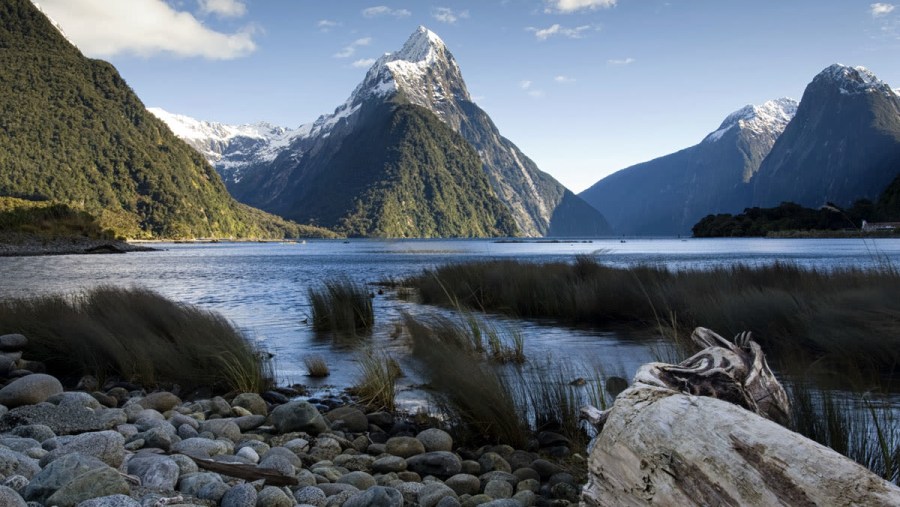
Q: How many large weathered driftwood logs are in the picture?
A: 1